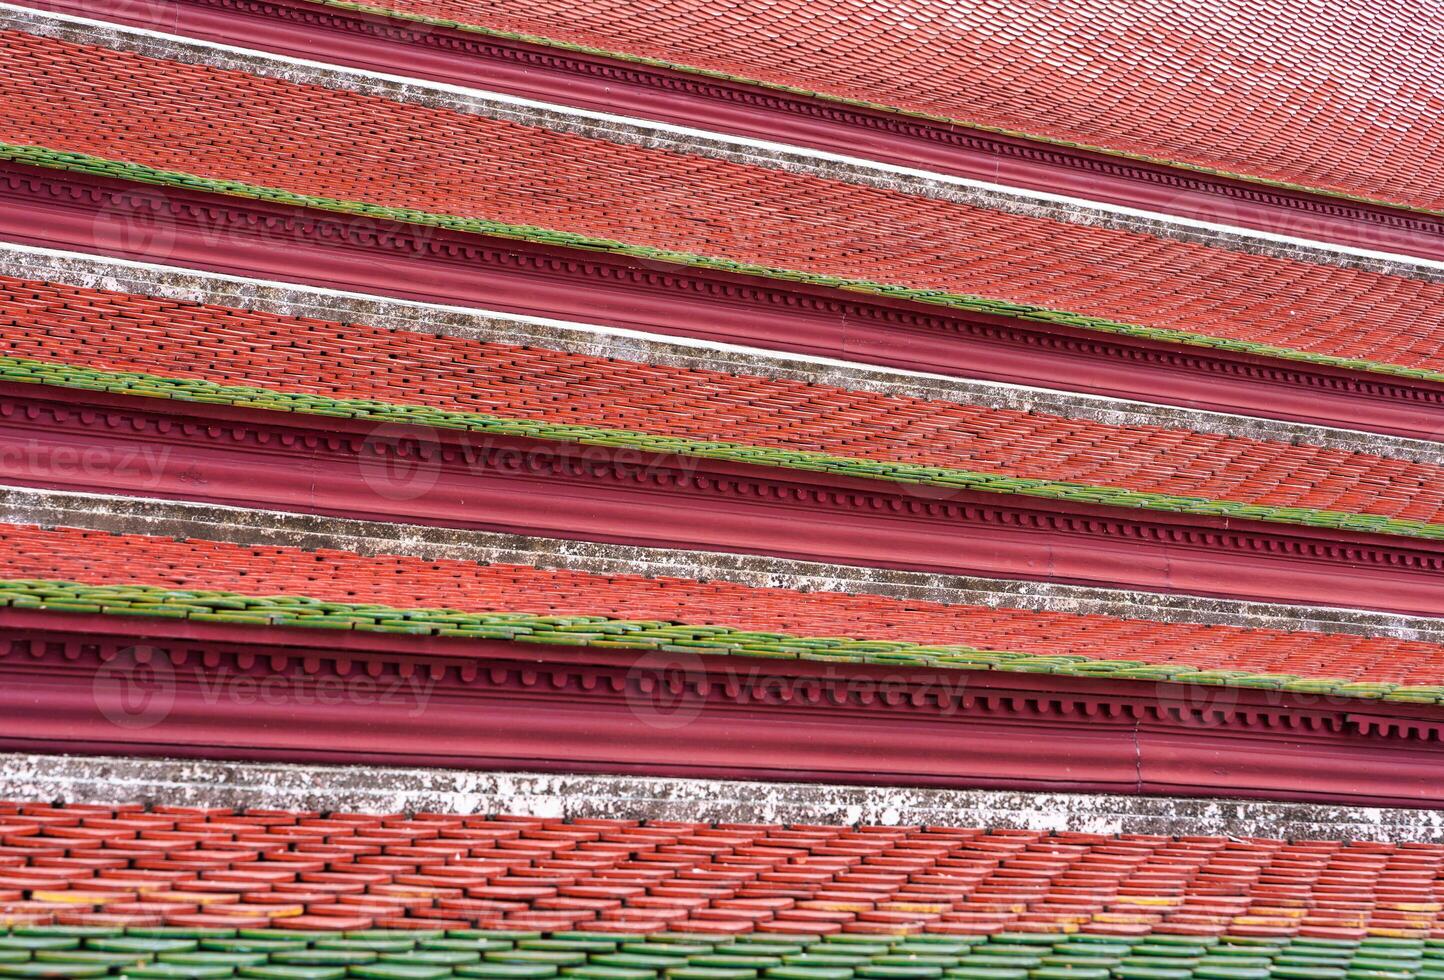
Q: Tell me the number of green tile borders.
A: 5